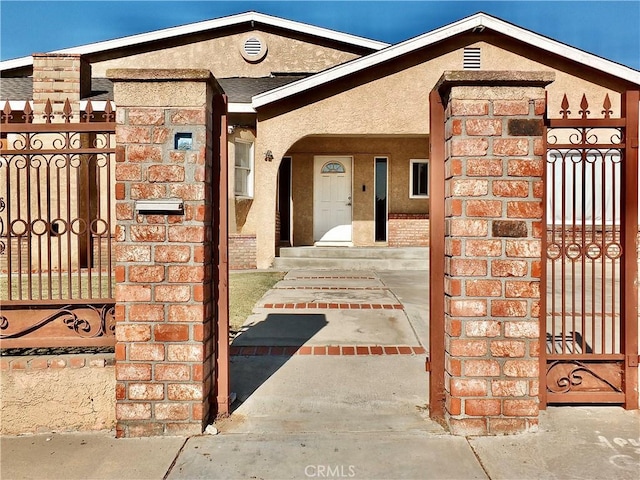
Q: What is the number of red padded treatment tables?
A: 0